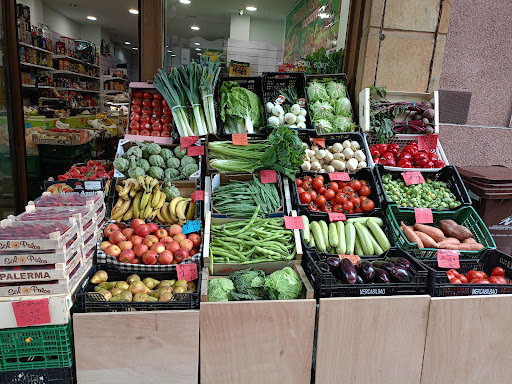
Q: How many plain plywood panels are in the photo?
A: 4